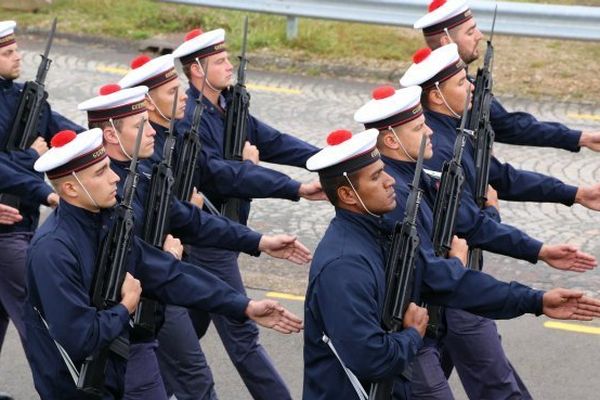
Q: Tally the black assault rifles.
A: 9